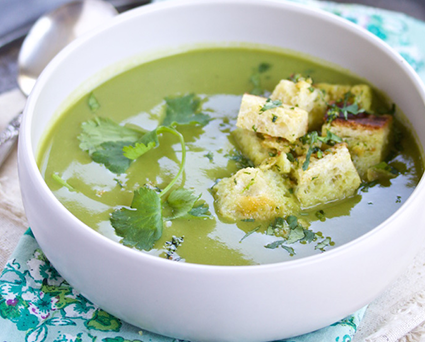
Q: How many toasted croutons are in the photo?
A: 7